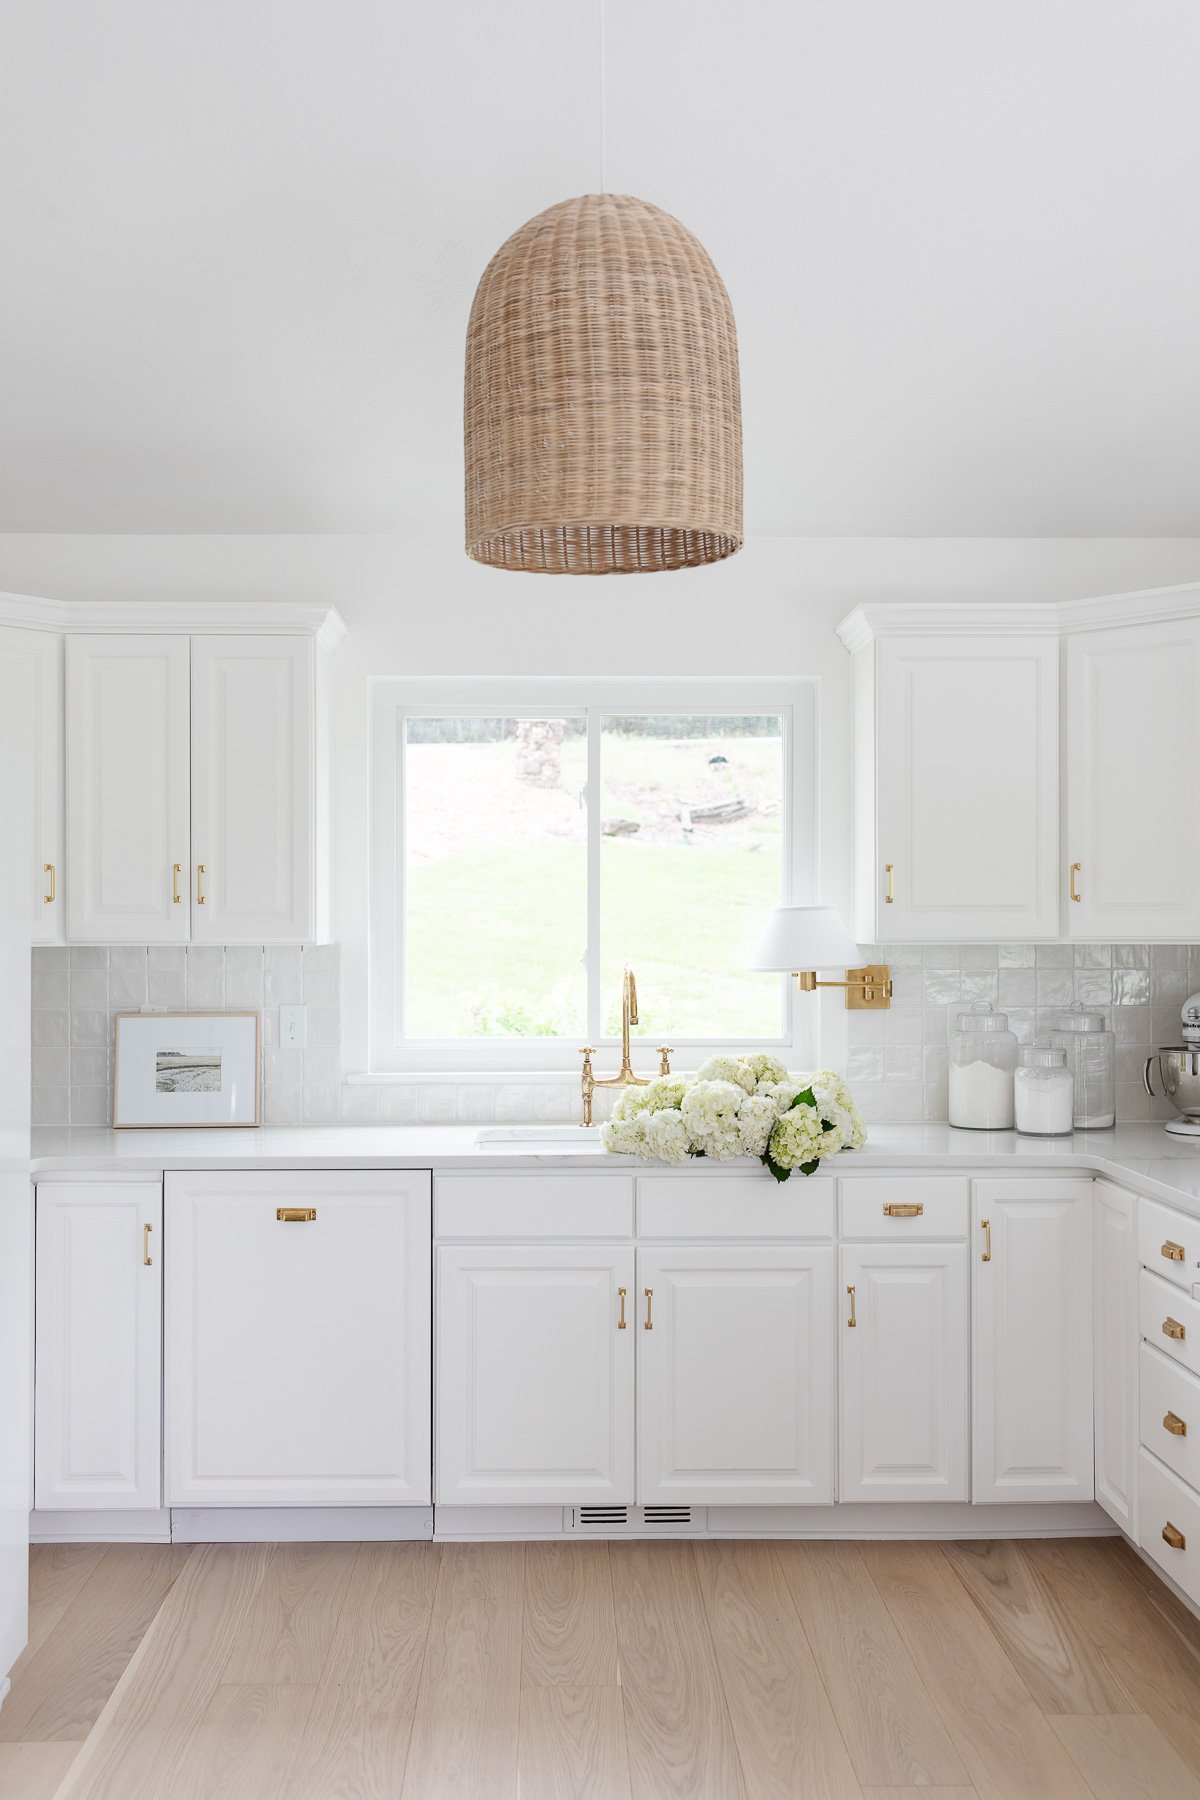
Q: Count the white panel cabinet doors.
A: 12